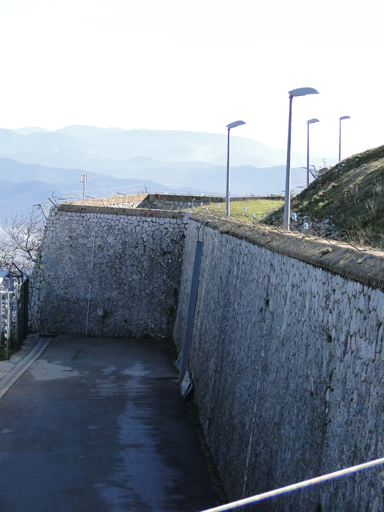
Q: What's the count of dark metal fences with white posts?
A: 1